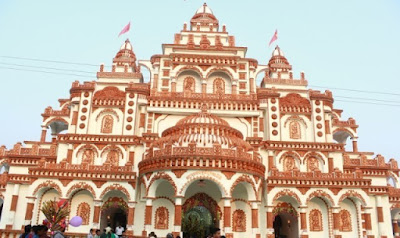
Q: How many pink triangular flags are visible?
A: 2